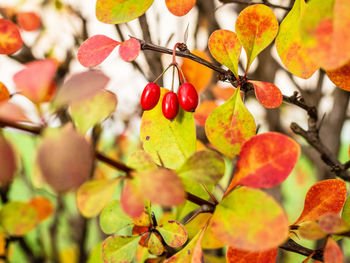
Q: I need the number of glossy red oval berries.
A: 3